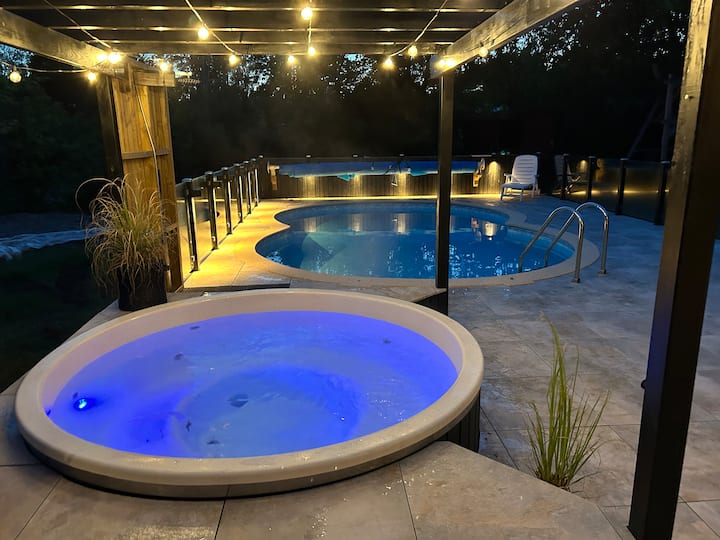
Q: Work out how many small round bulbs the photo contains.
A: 15